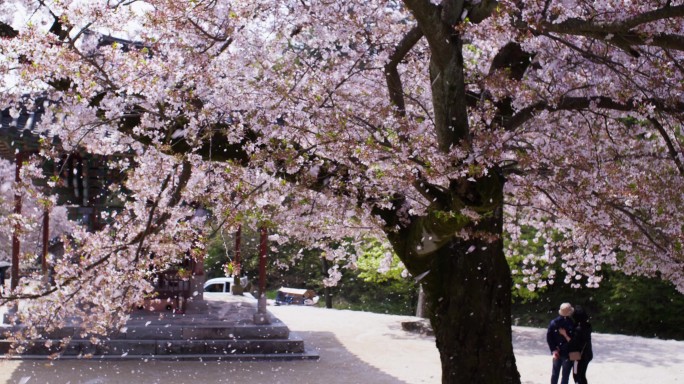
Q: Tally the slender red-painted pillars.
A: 4